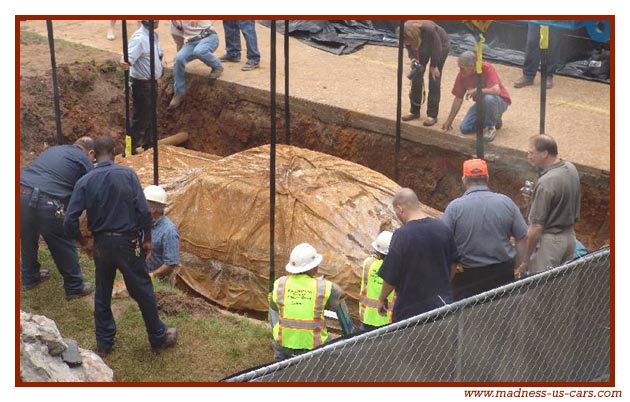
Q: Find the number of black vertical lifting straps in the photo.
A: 8